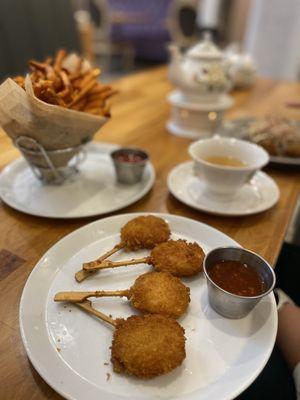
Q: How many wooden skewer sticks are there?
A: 4